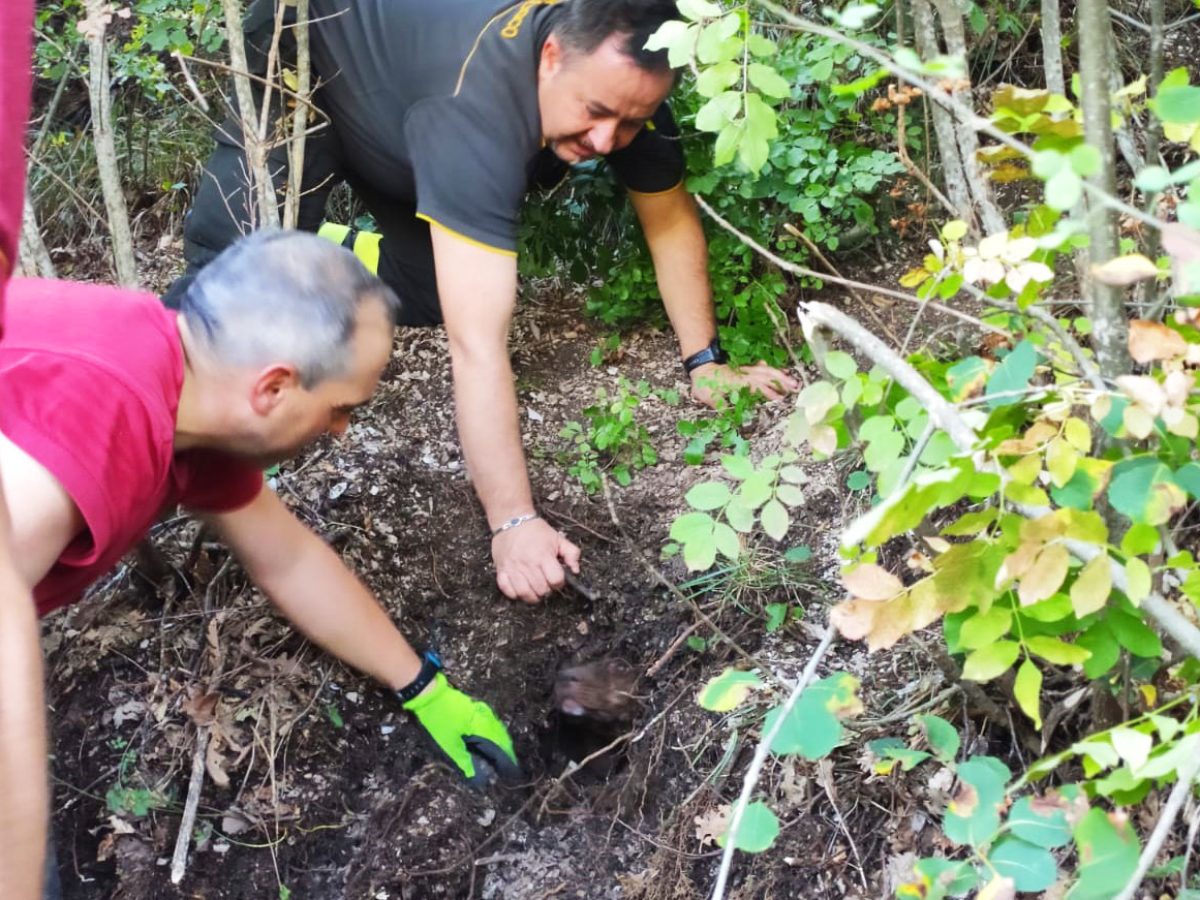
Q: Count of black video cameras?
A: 0